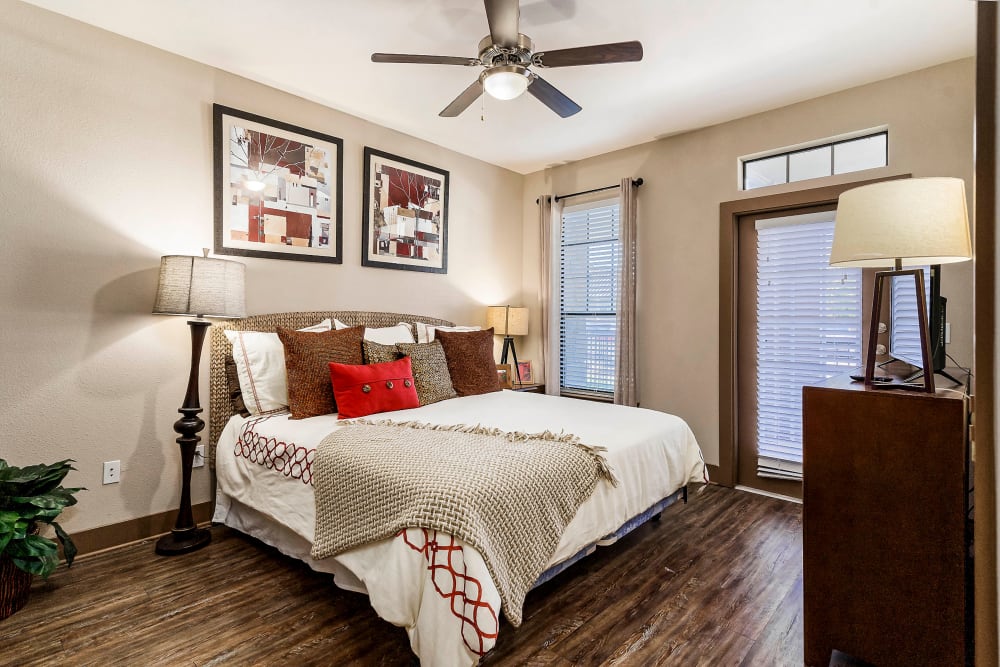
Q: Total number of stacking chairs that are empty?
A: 0